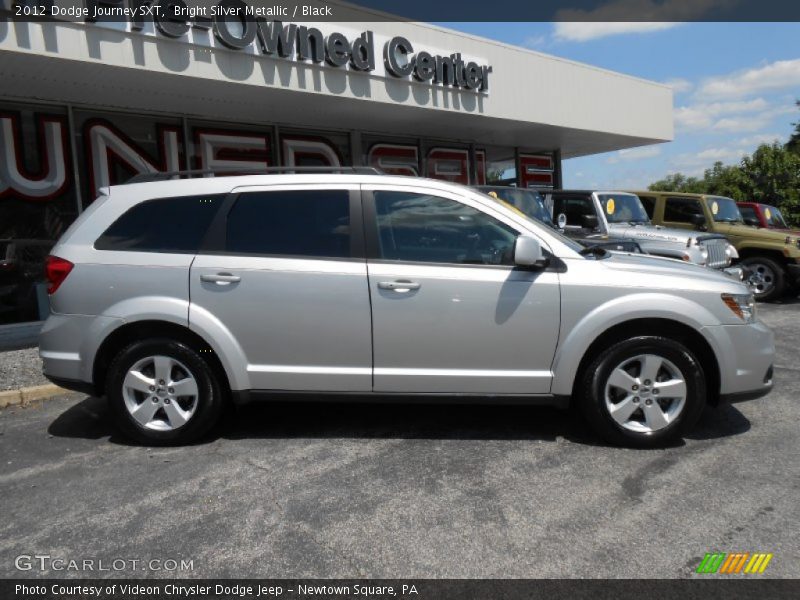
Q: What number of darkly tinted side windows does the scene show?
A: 2